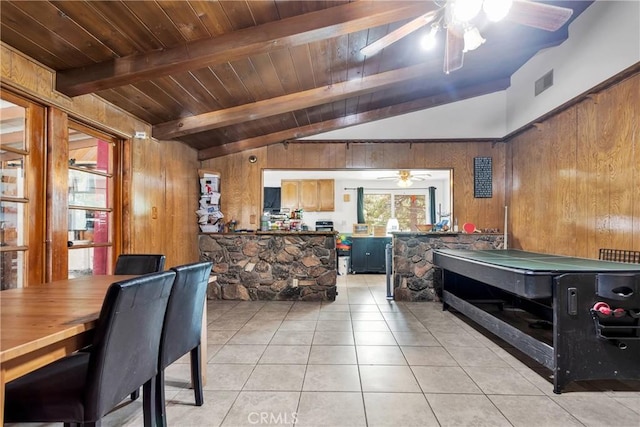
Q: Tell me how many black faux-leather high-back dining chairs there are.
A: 3